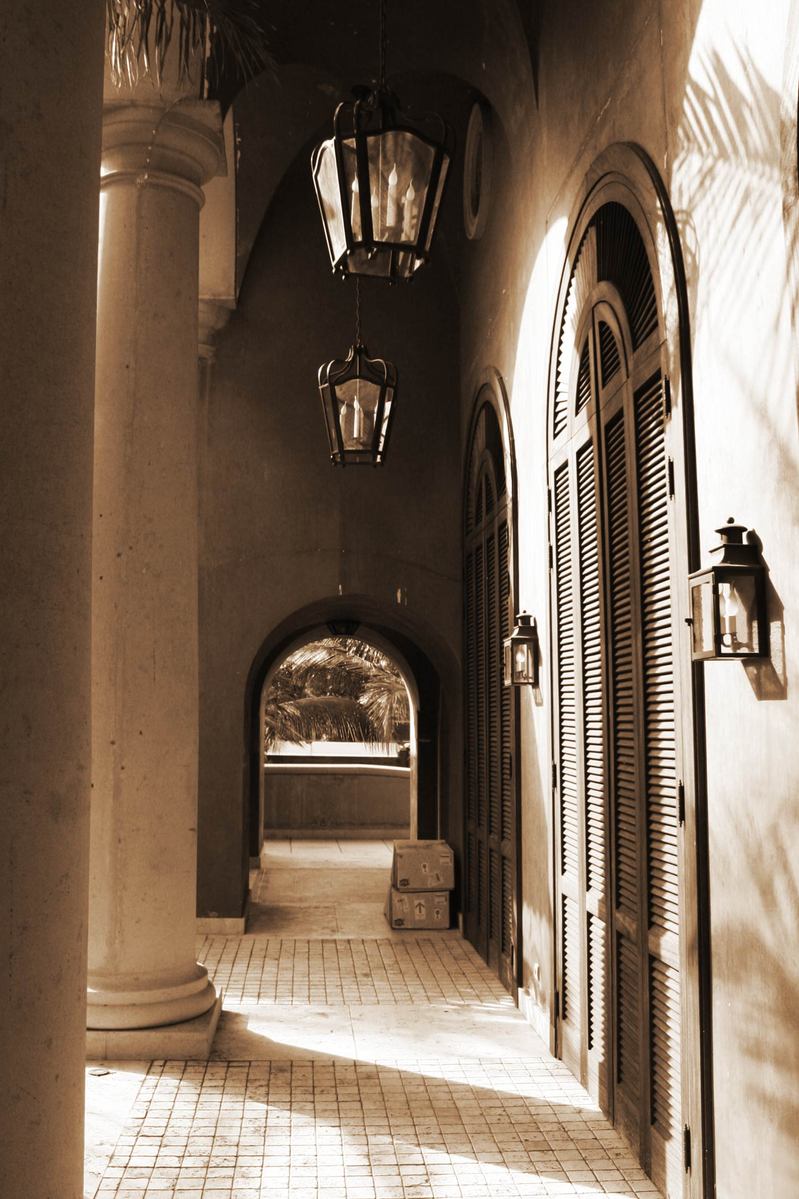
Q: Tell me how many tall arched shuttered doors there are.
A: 2